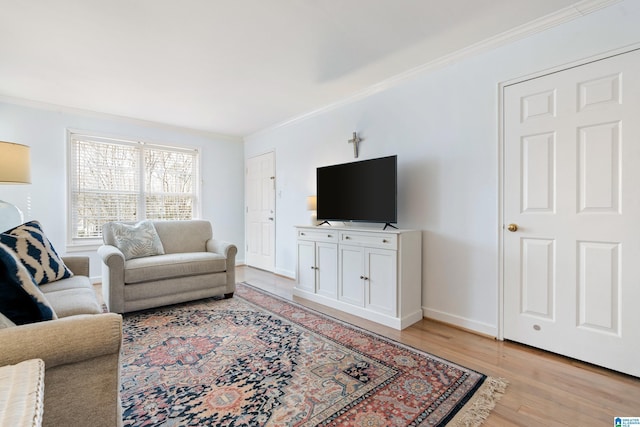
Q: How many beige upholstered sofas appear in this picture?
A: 2